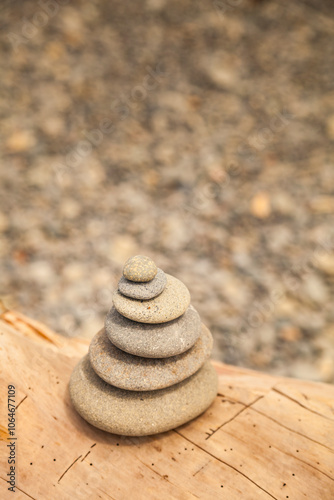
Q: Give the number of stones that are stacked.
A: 6